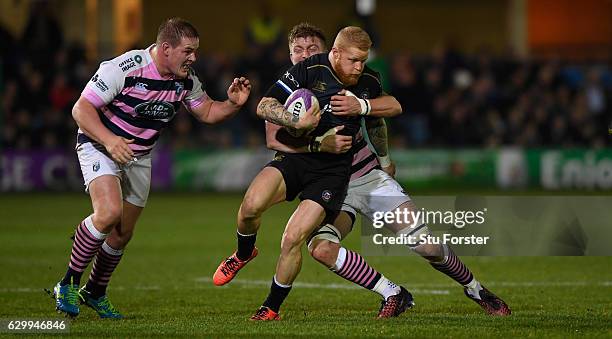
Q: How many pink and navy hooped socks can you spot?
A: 4